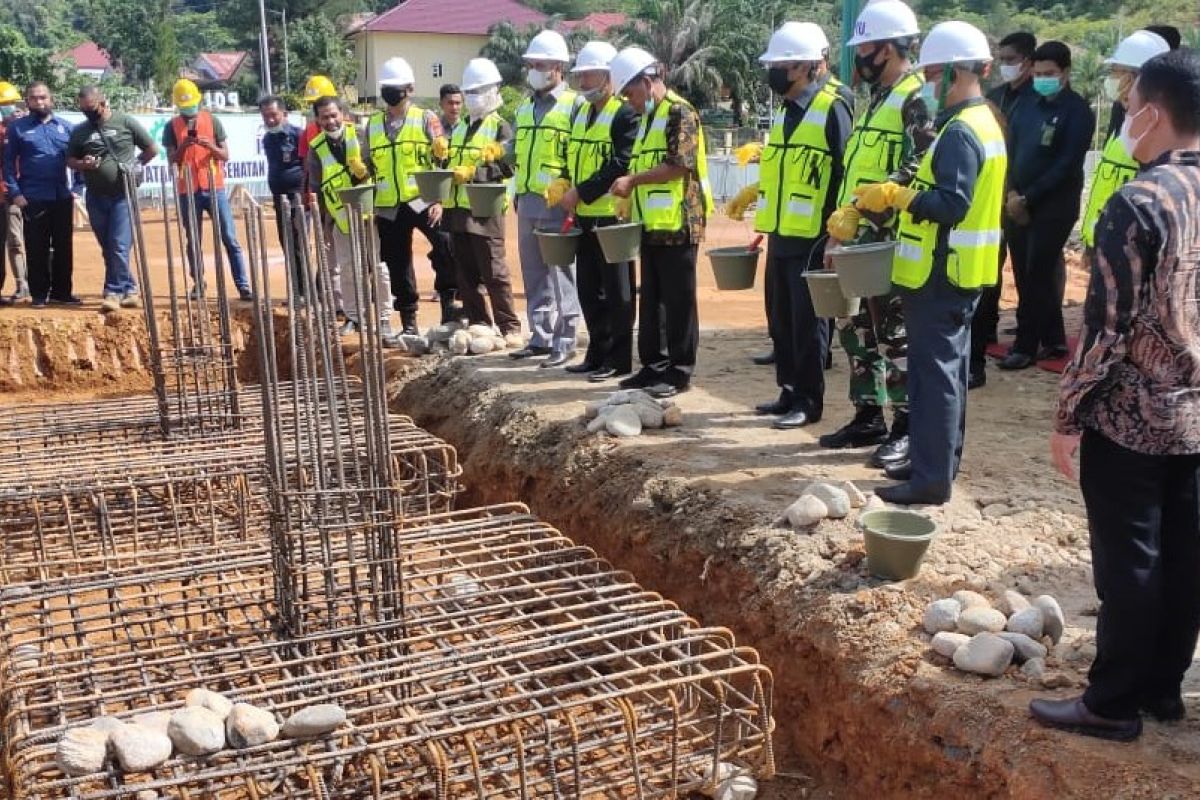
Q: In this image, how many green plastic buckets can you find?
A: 9